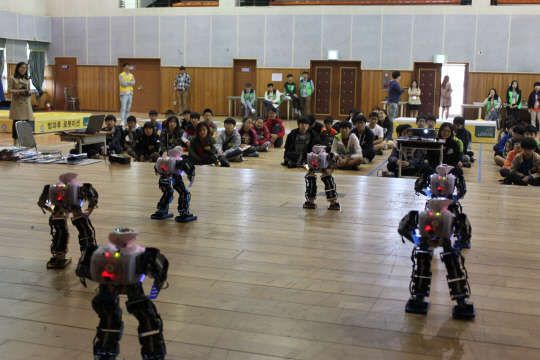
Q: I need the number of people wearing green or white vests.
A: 6